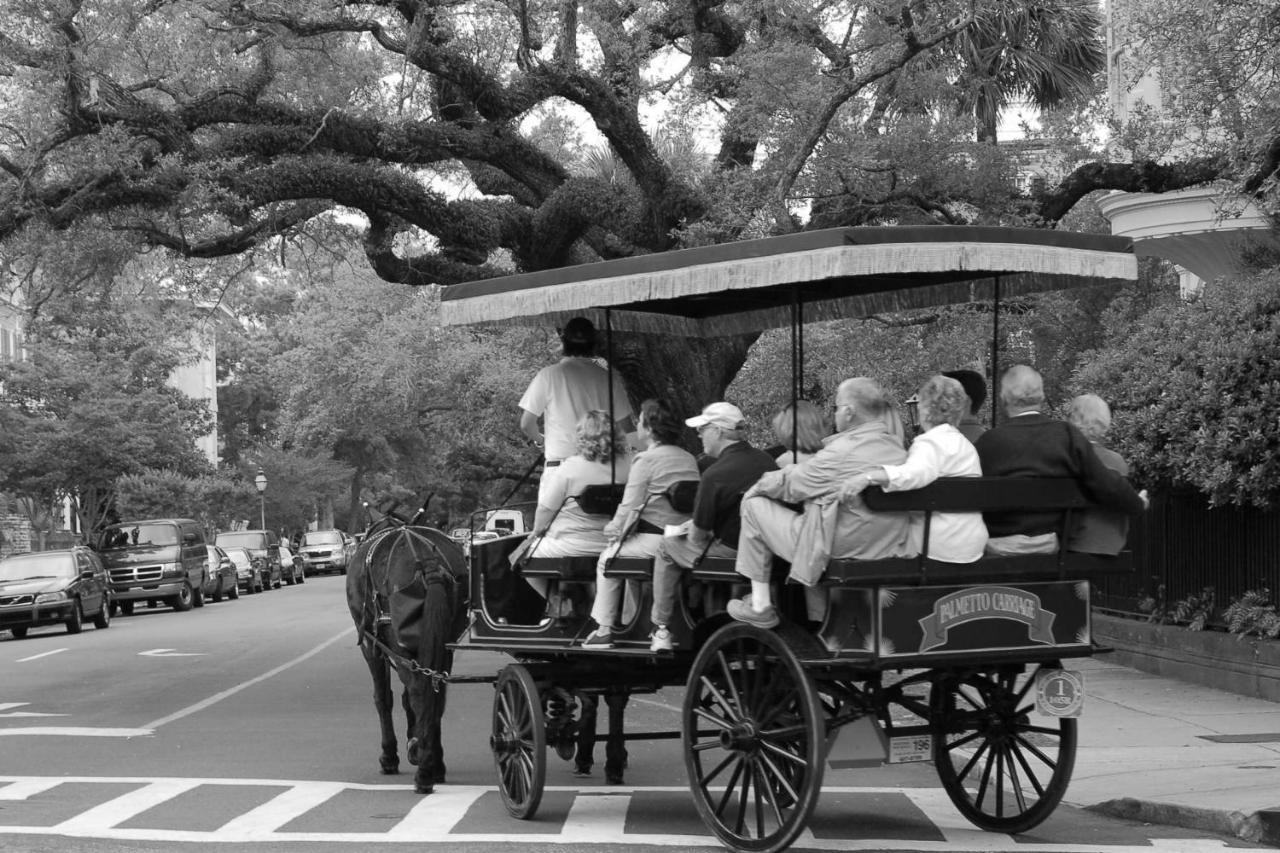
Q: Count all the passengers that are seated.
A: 10